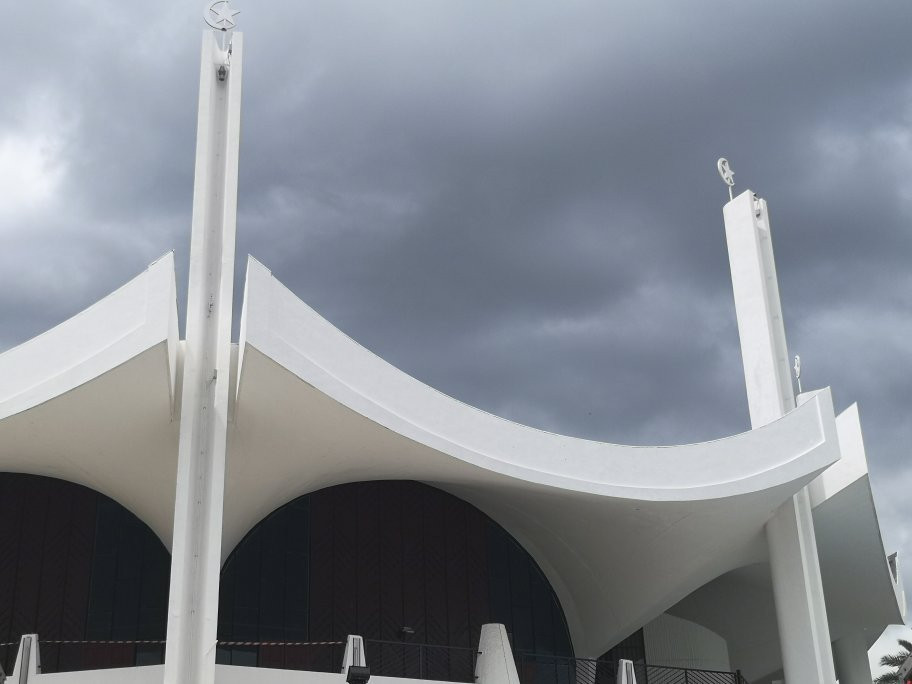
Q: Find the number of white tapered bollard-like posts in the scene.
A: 4